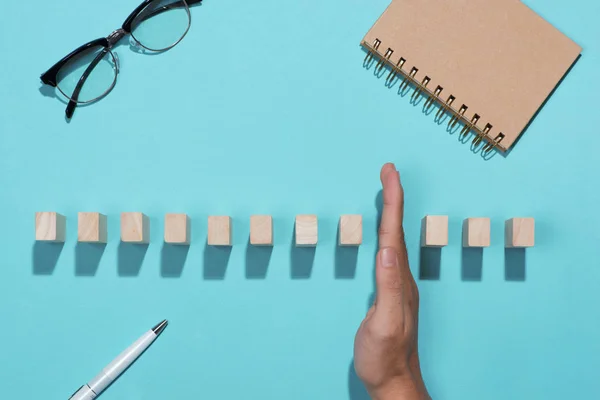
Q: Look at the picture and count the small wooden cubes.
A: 11